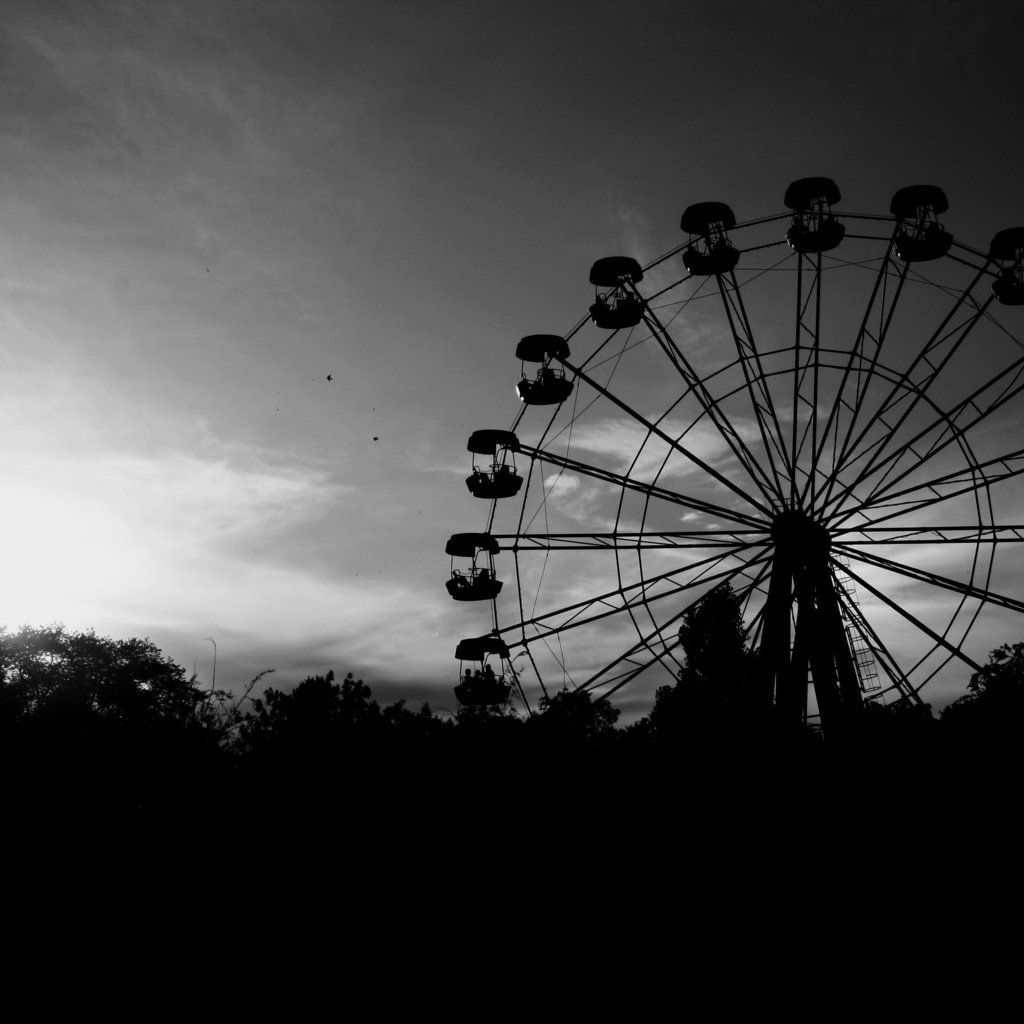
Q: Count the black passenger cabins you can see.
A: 9